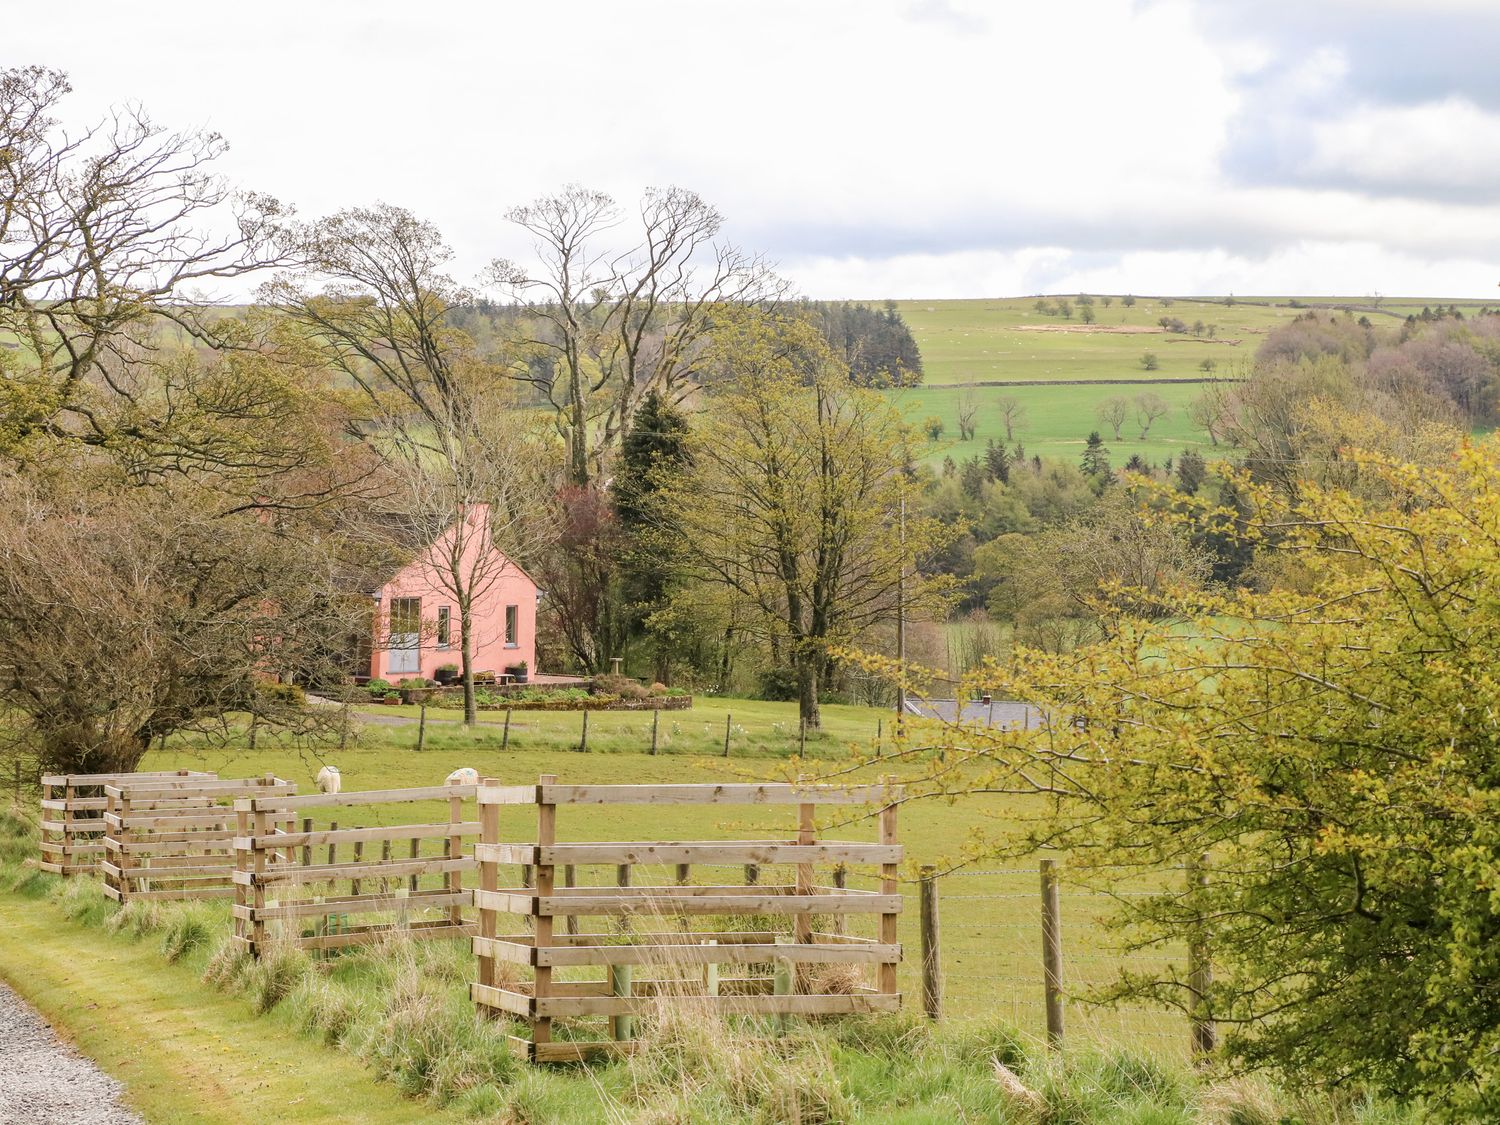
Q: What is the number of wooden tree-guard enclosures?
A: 4